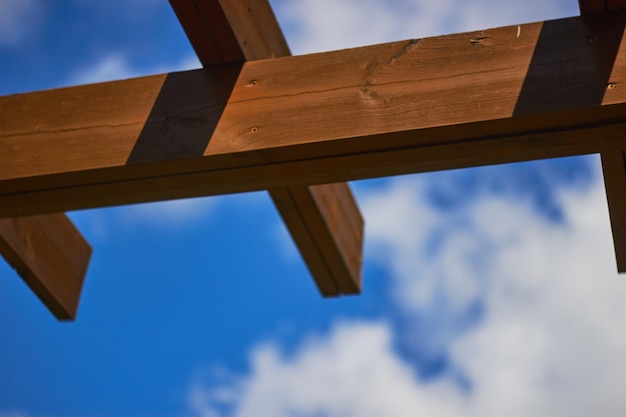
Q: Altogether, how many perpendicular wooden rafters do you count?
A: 3